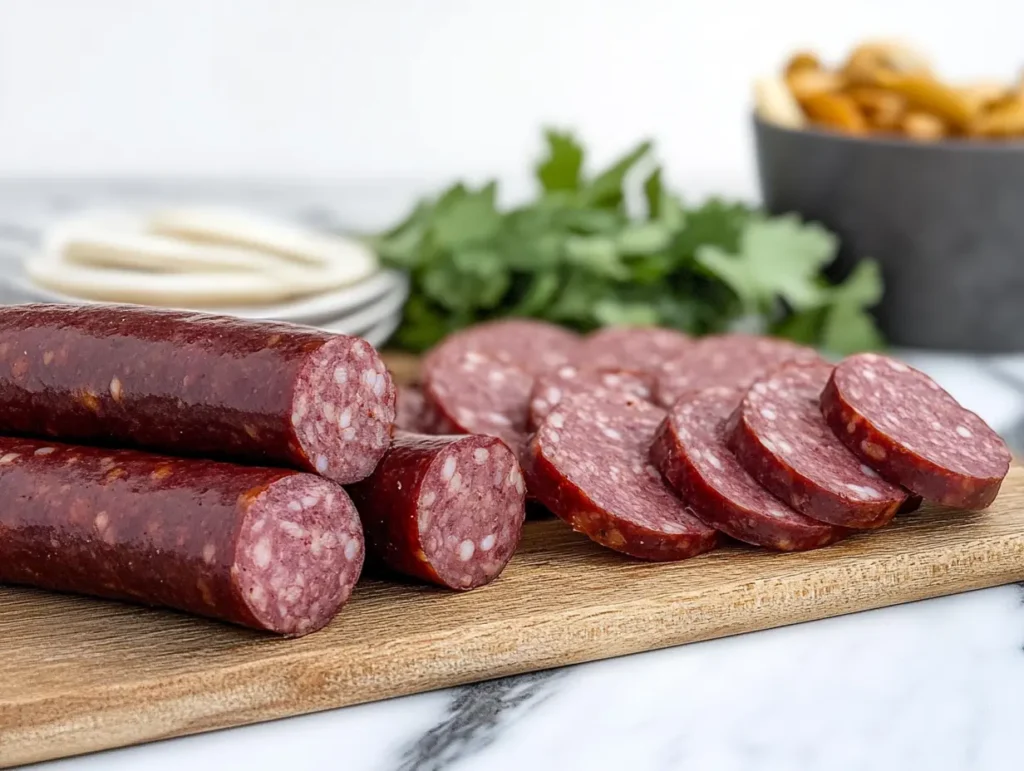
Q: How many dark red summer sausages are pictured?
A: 3